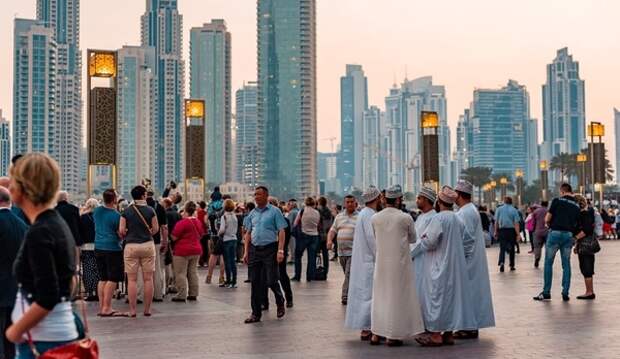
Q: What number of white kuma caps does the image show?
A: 5